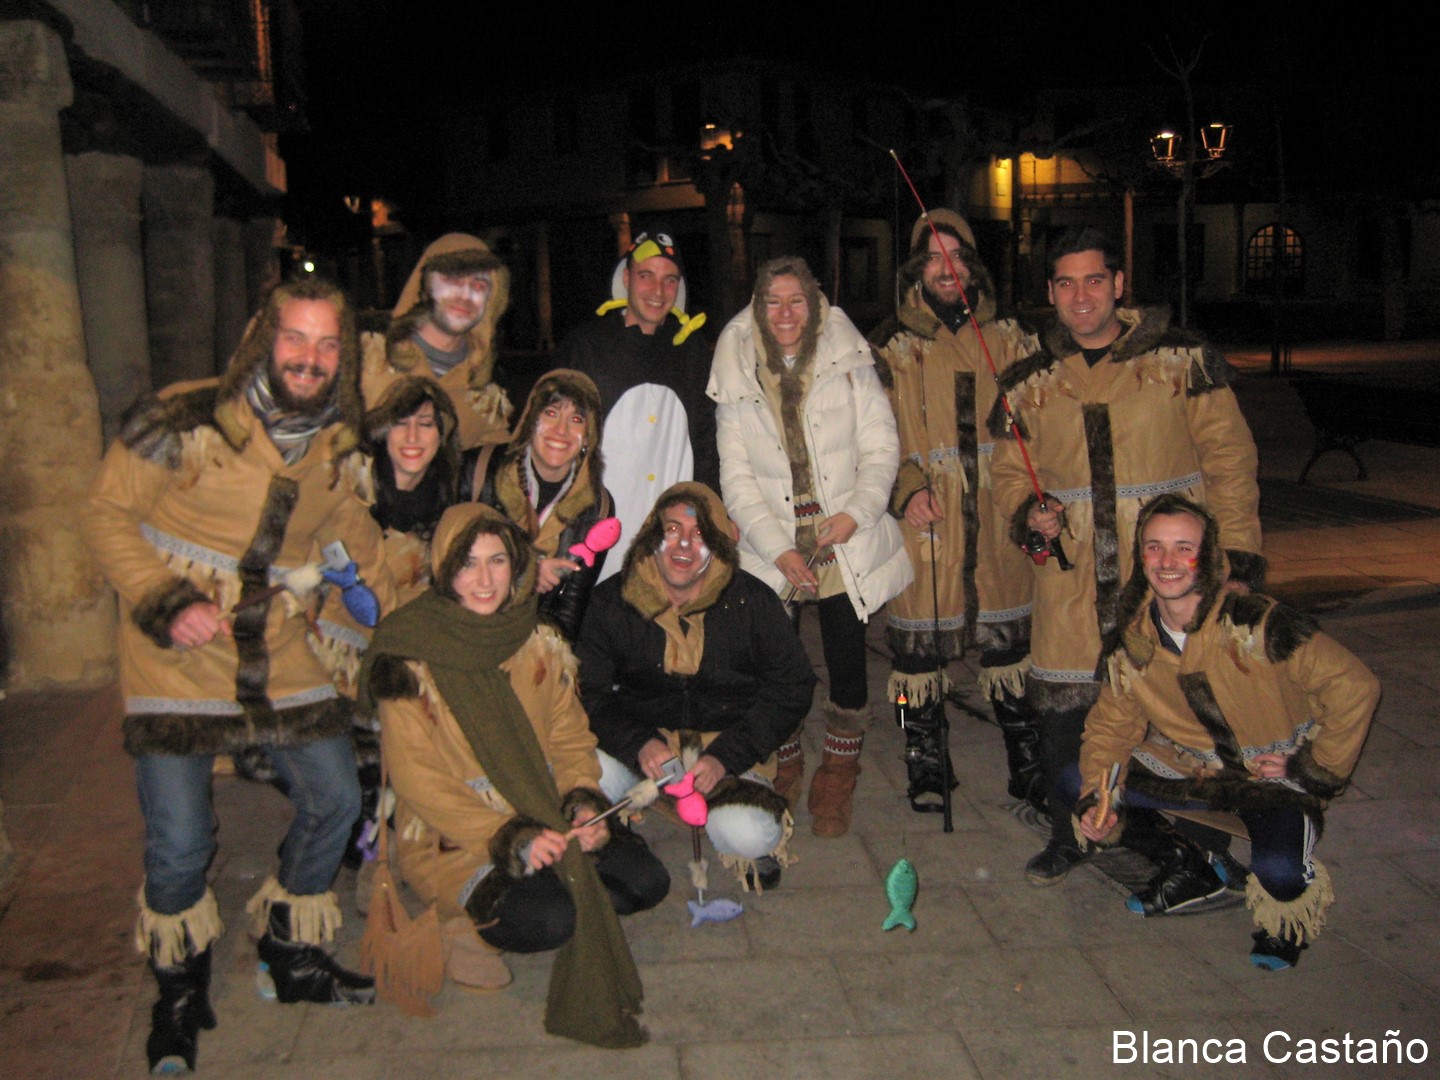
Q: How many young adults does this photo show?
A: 11